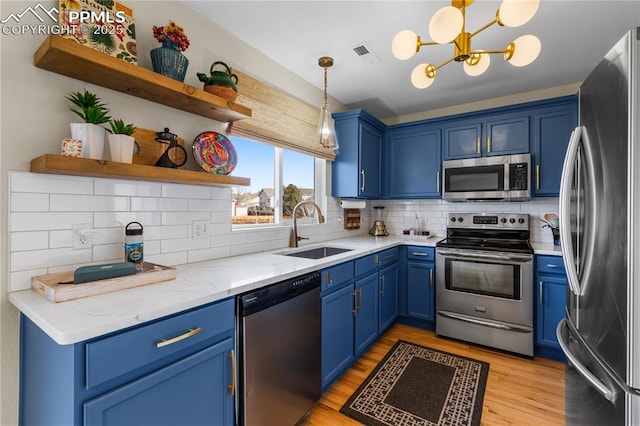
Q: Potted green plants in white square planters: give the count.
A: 2